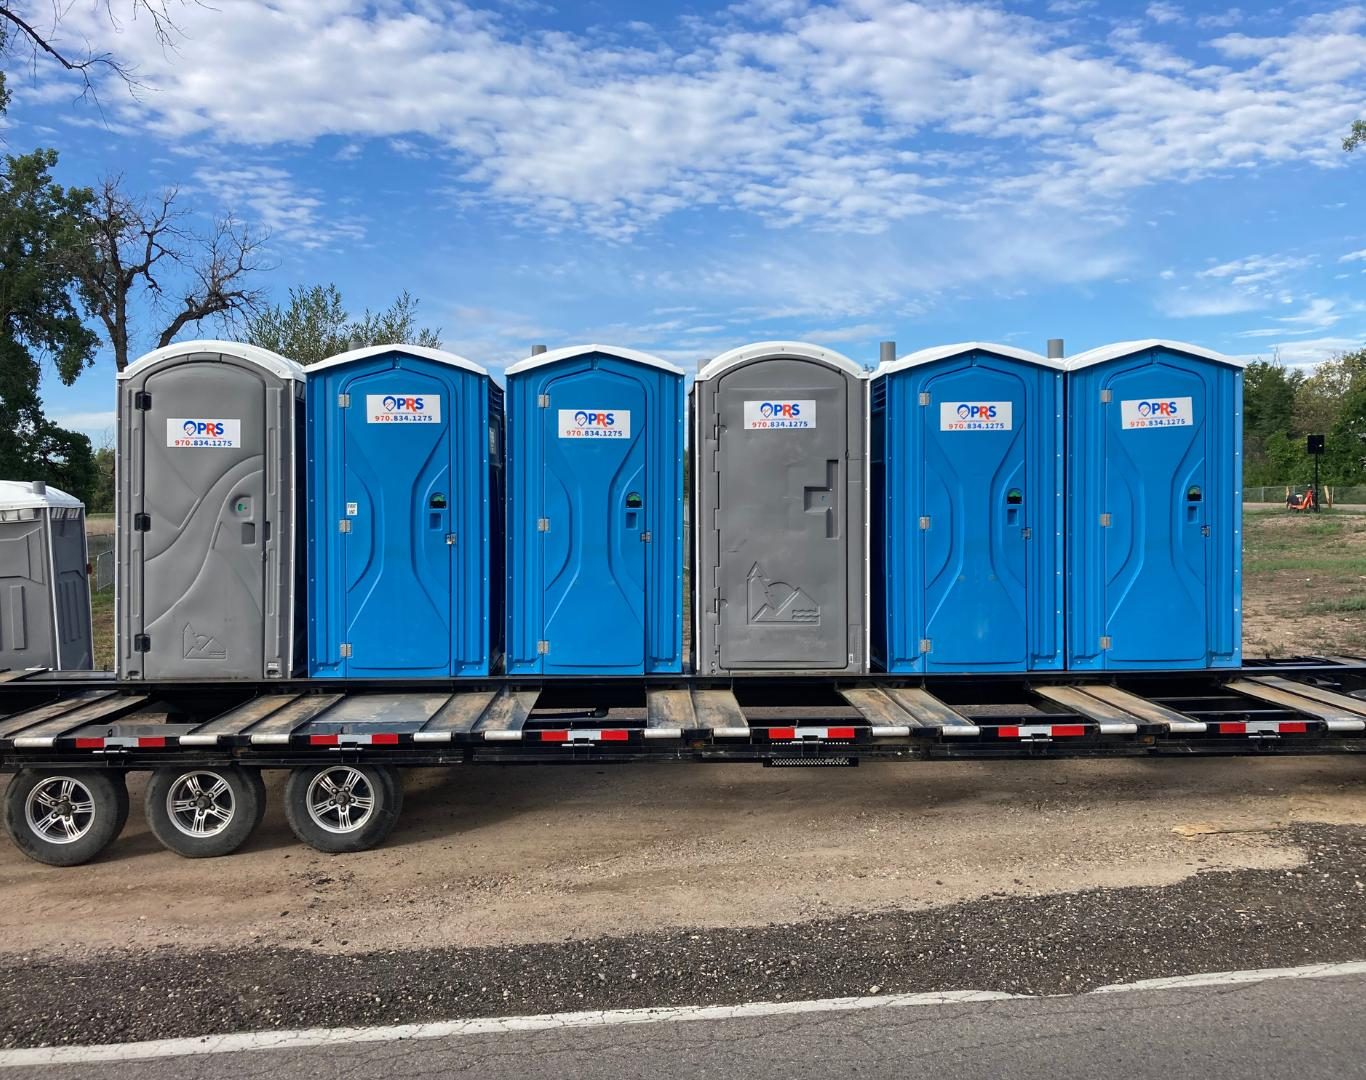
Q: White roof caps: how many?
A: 7